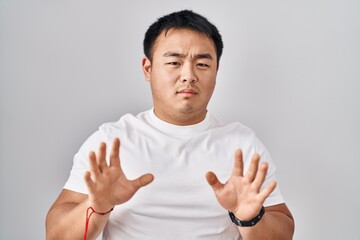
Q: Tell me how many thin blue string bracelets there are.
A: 0